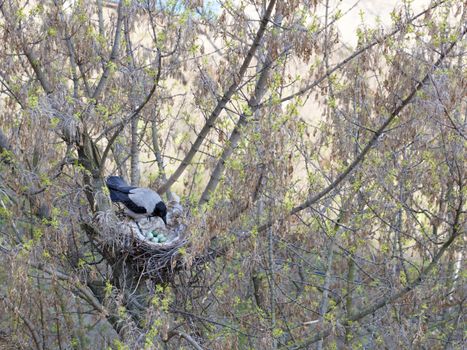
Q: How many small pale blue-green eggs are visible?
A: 5